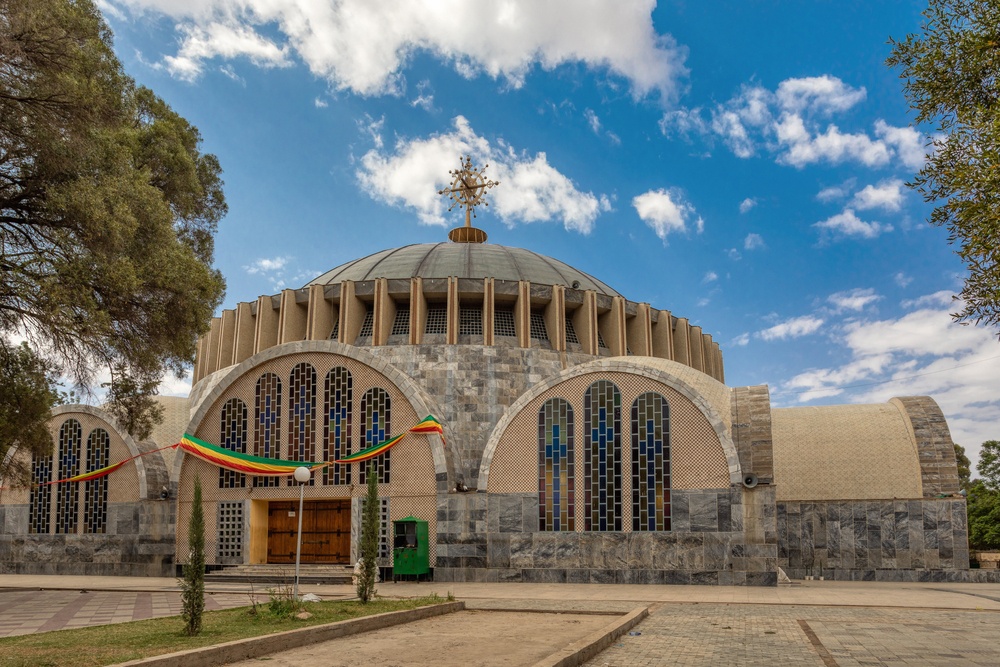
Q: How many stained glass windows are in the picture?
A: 11